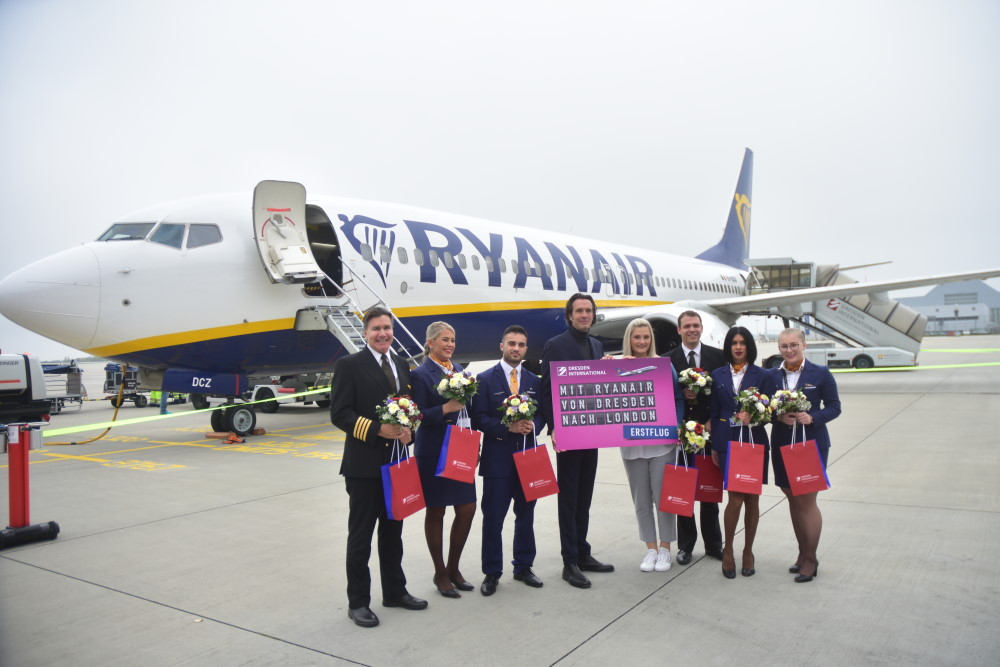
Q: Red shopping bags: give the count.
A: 7